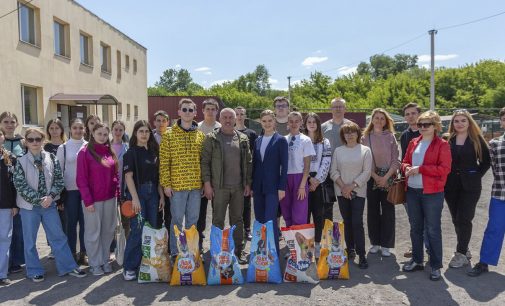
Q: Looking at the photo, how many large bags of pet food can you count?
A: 6